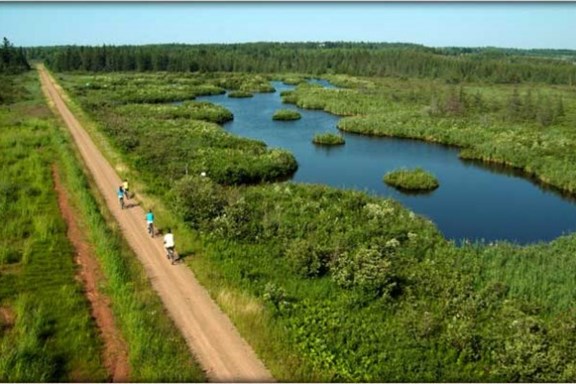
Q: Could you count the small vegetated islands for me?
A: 4